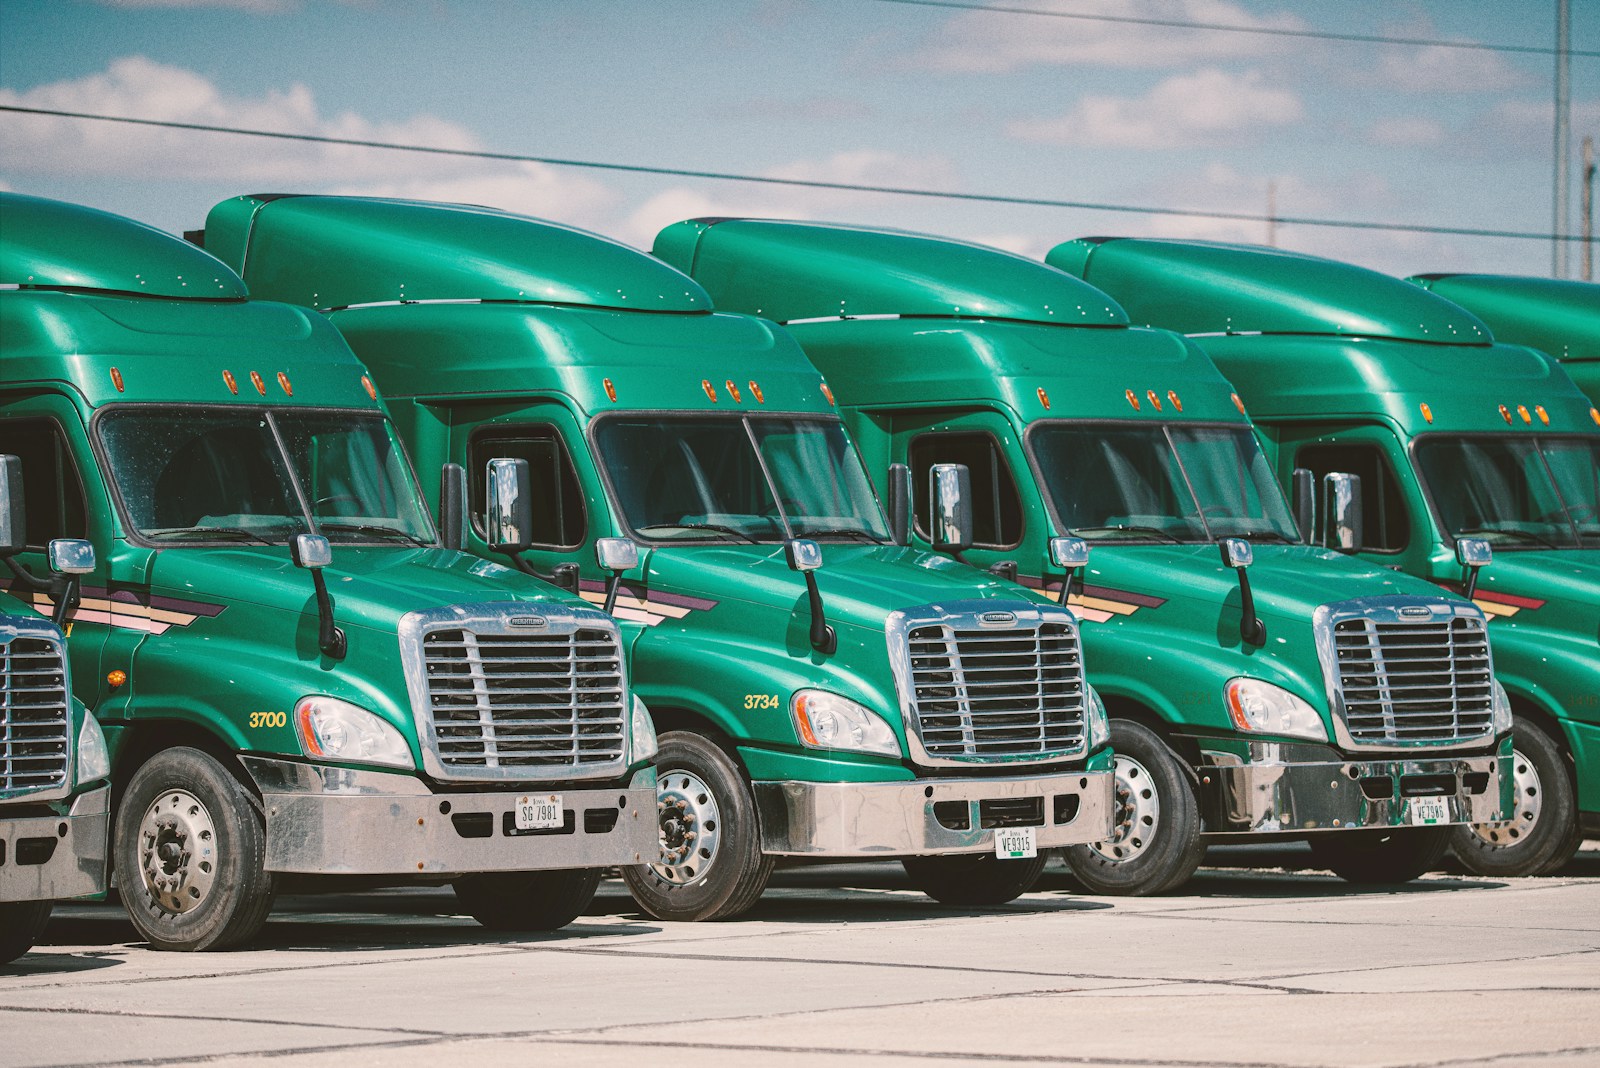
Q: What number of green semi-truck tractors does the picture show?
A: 6